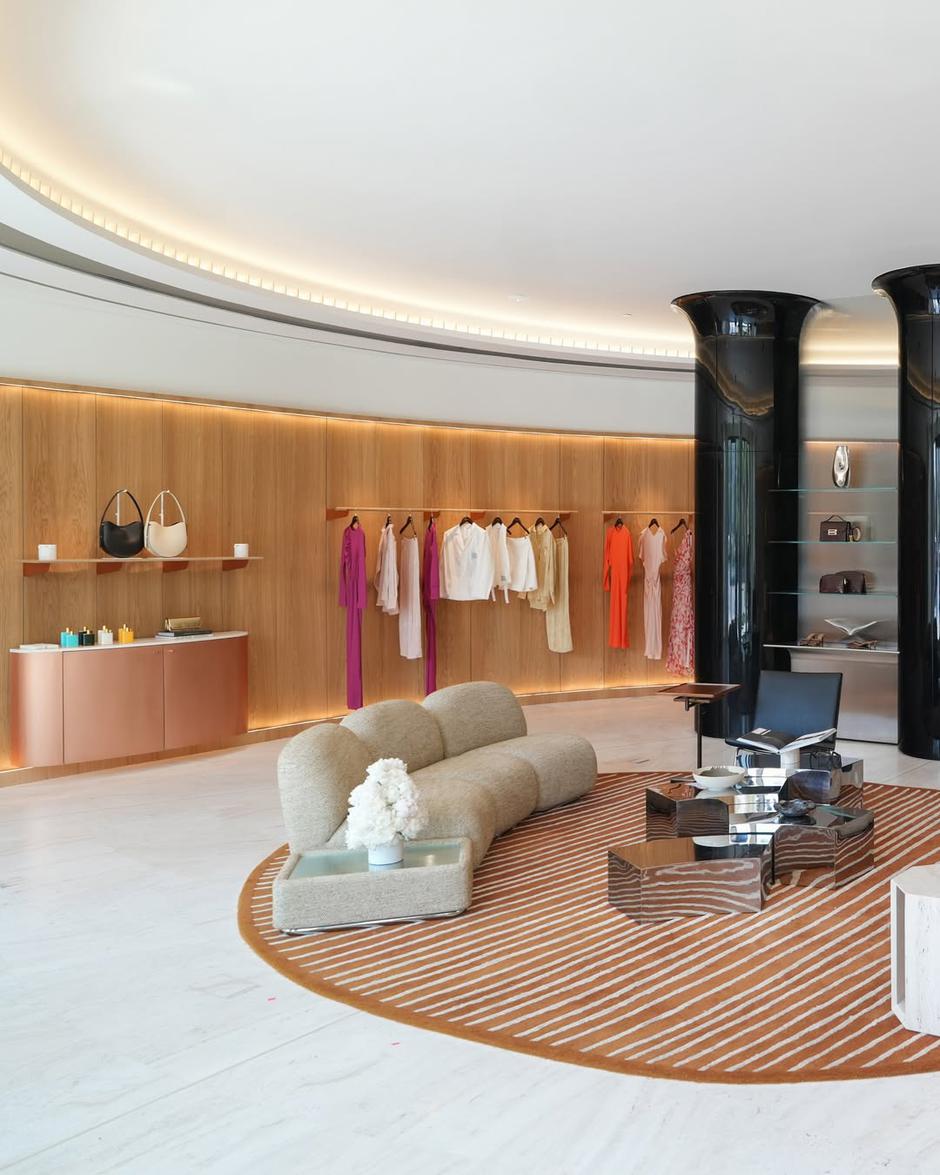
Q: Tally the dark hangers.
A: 12